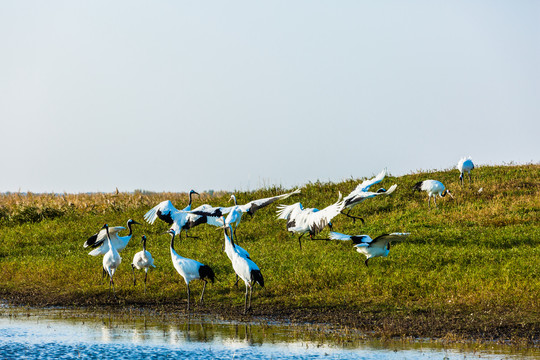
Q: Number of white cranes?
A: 13